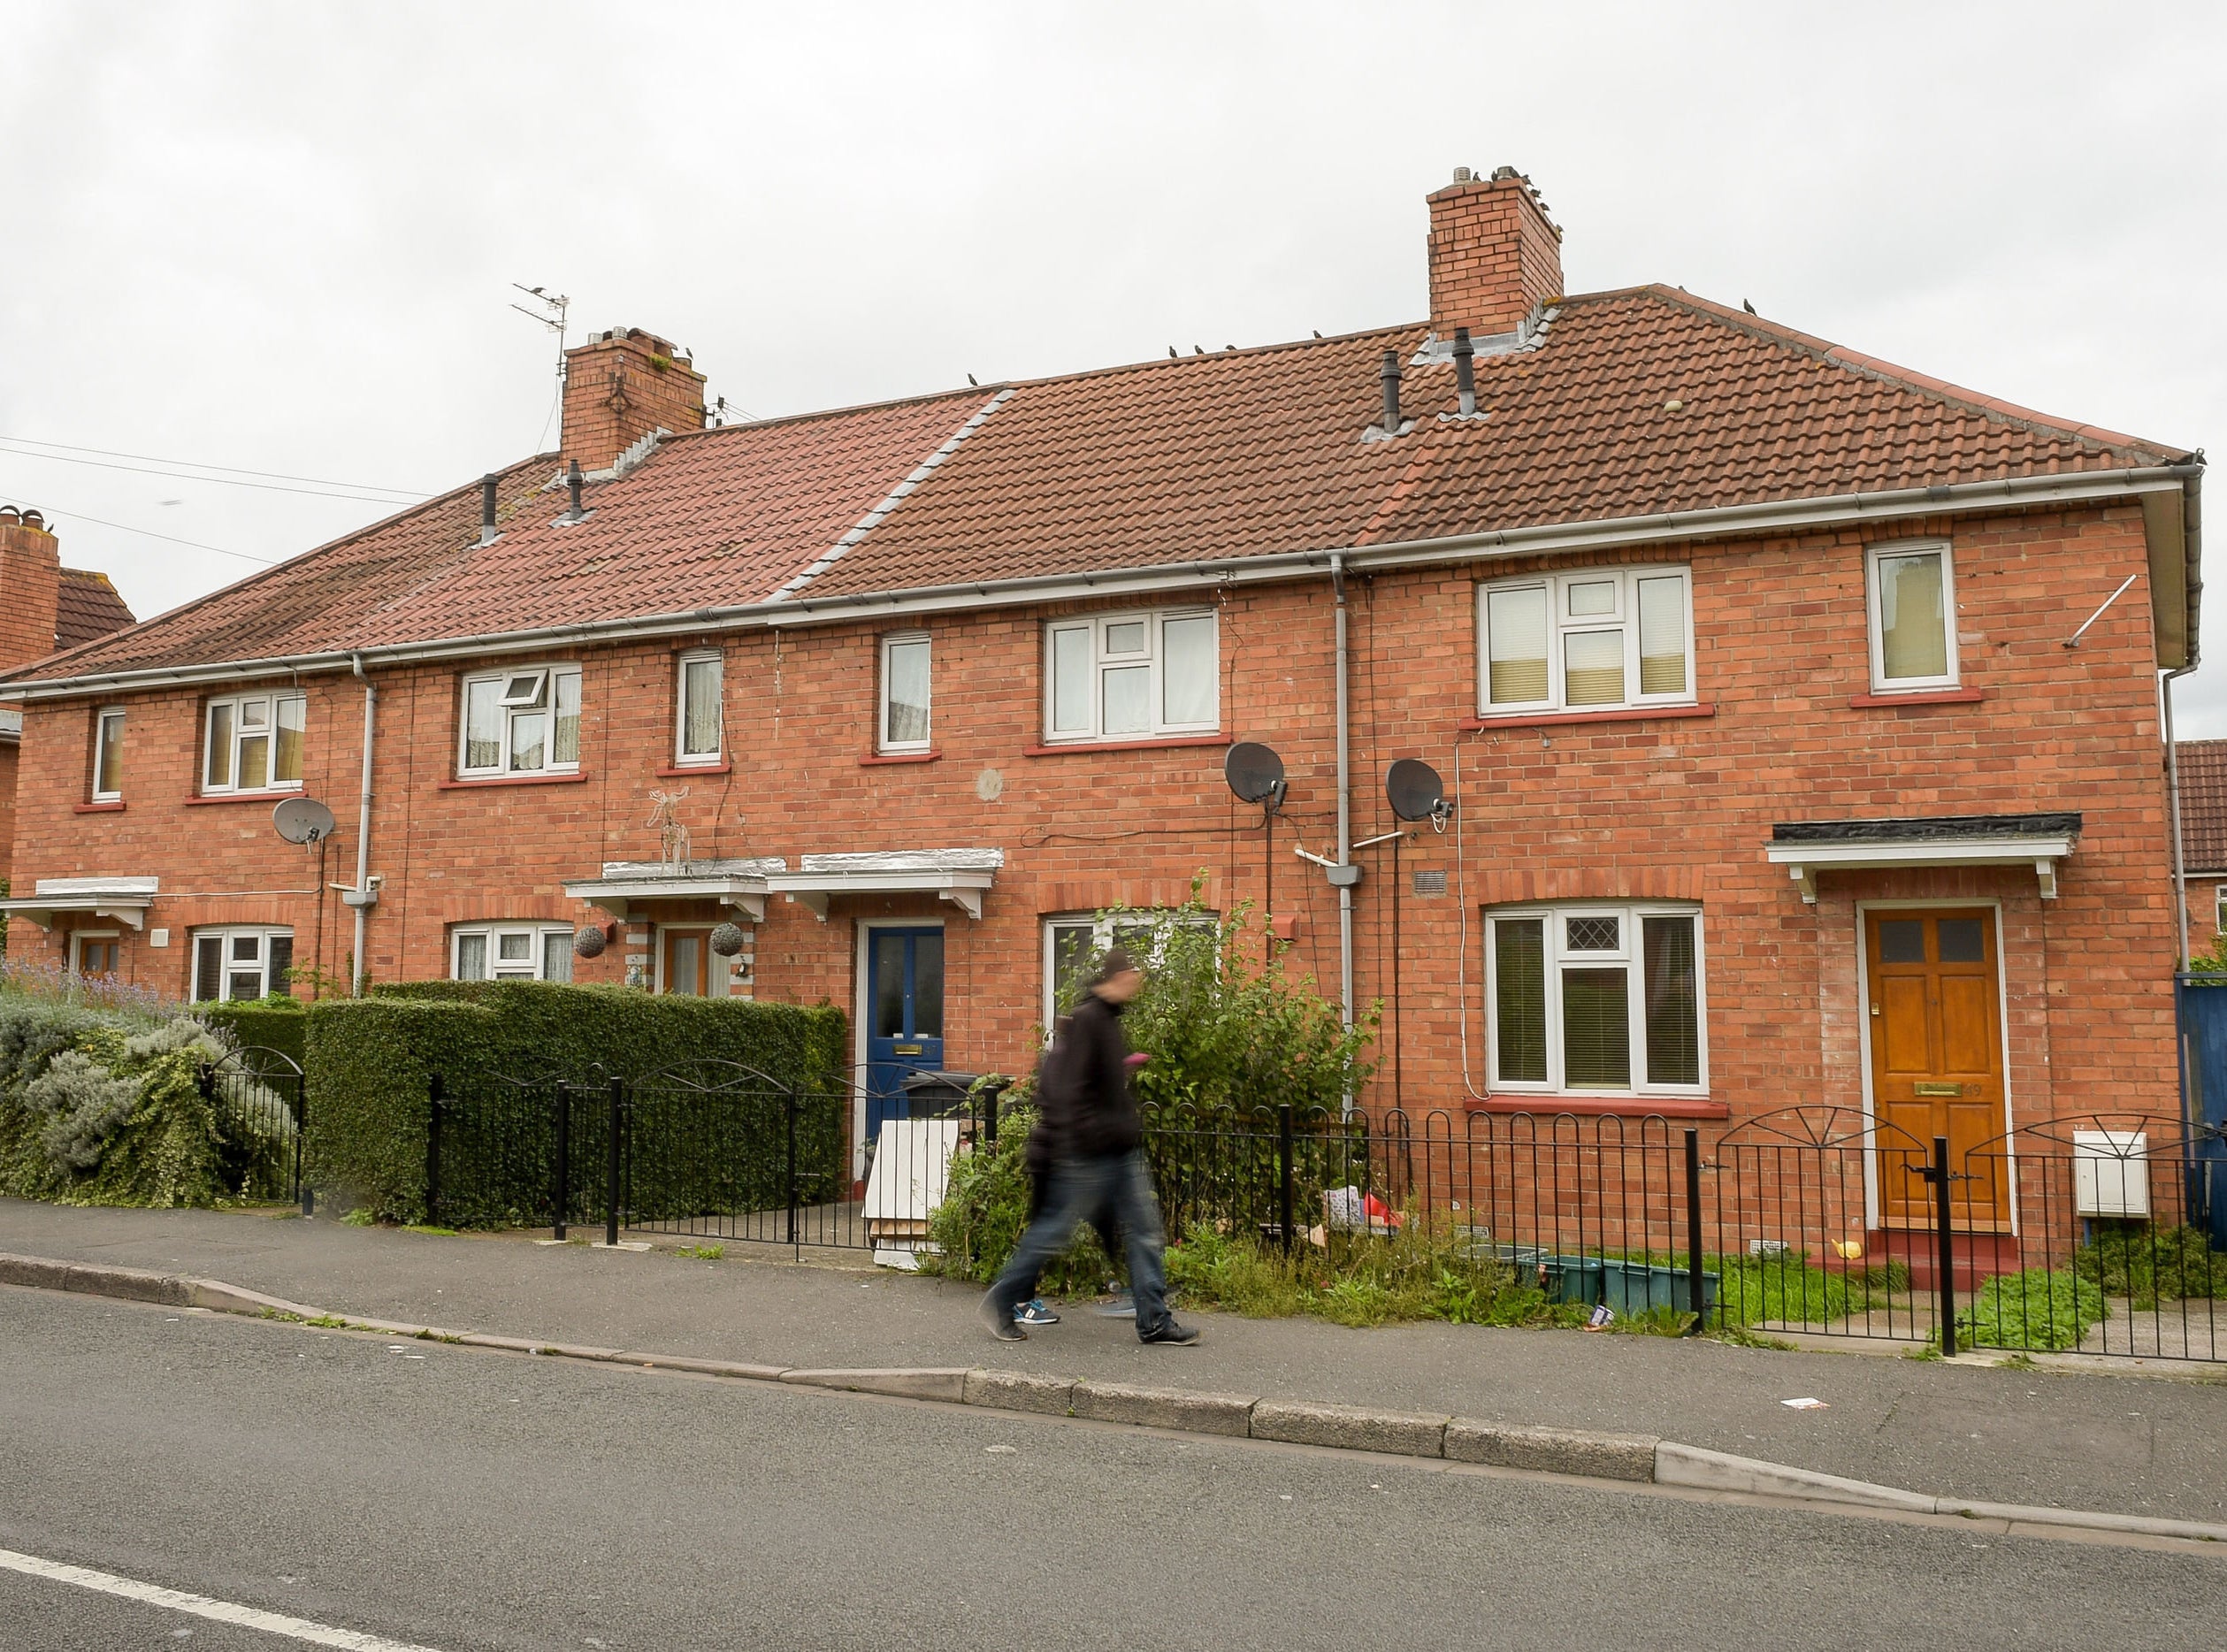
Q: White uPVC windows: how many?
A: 12